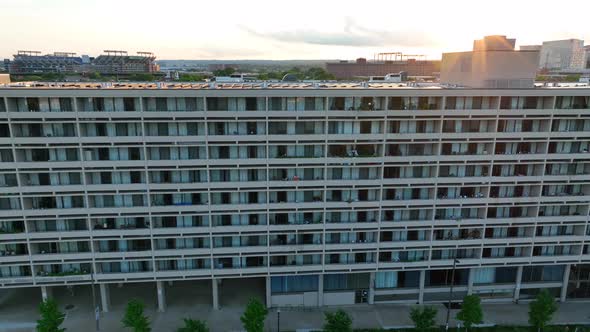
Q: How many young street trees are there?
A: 8